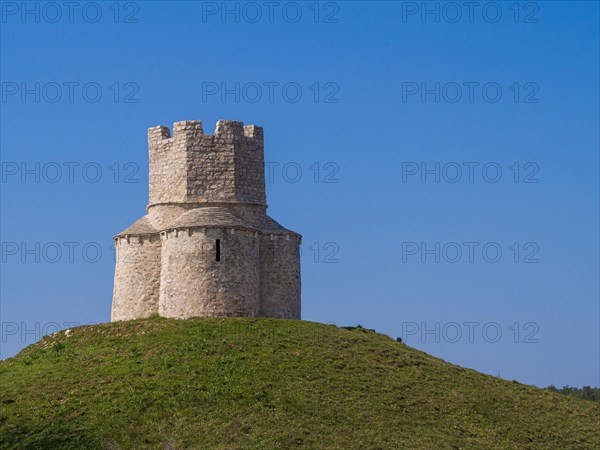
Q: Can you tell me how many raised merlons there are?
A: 4